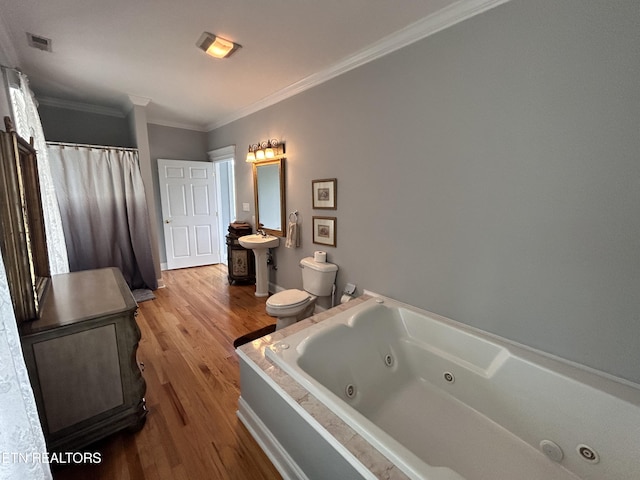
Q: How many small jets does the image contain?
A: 4